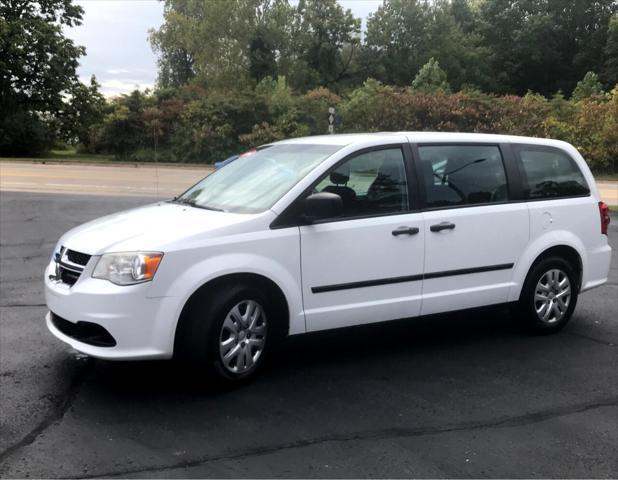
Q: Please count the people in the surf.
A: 0